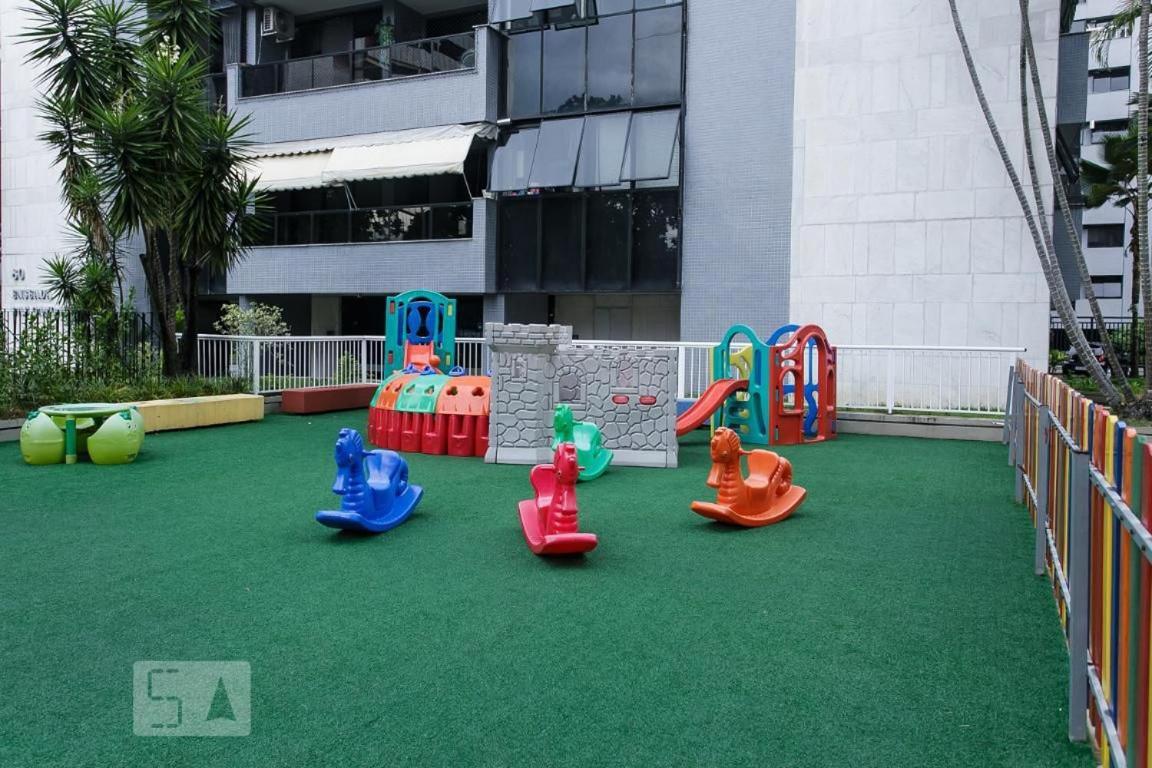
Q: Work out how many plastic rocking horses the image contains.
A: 4